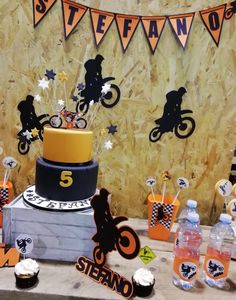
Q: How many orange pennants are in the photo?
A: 7